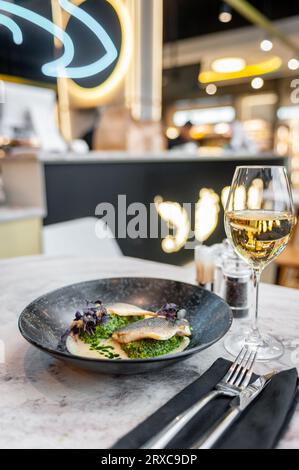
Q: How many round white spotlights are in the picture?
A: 5